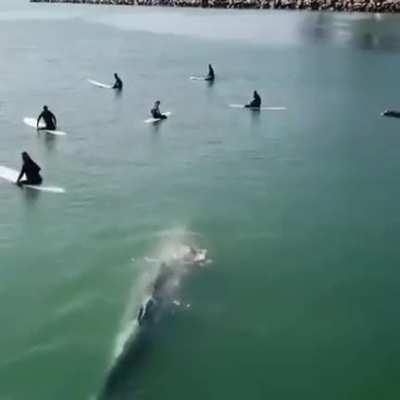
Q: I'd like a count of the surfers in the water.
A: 6